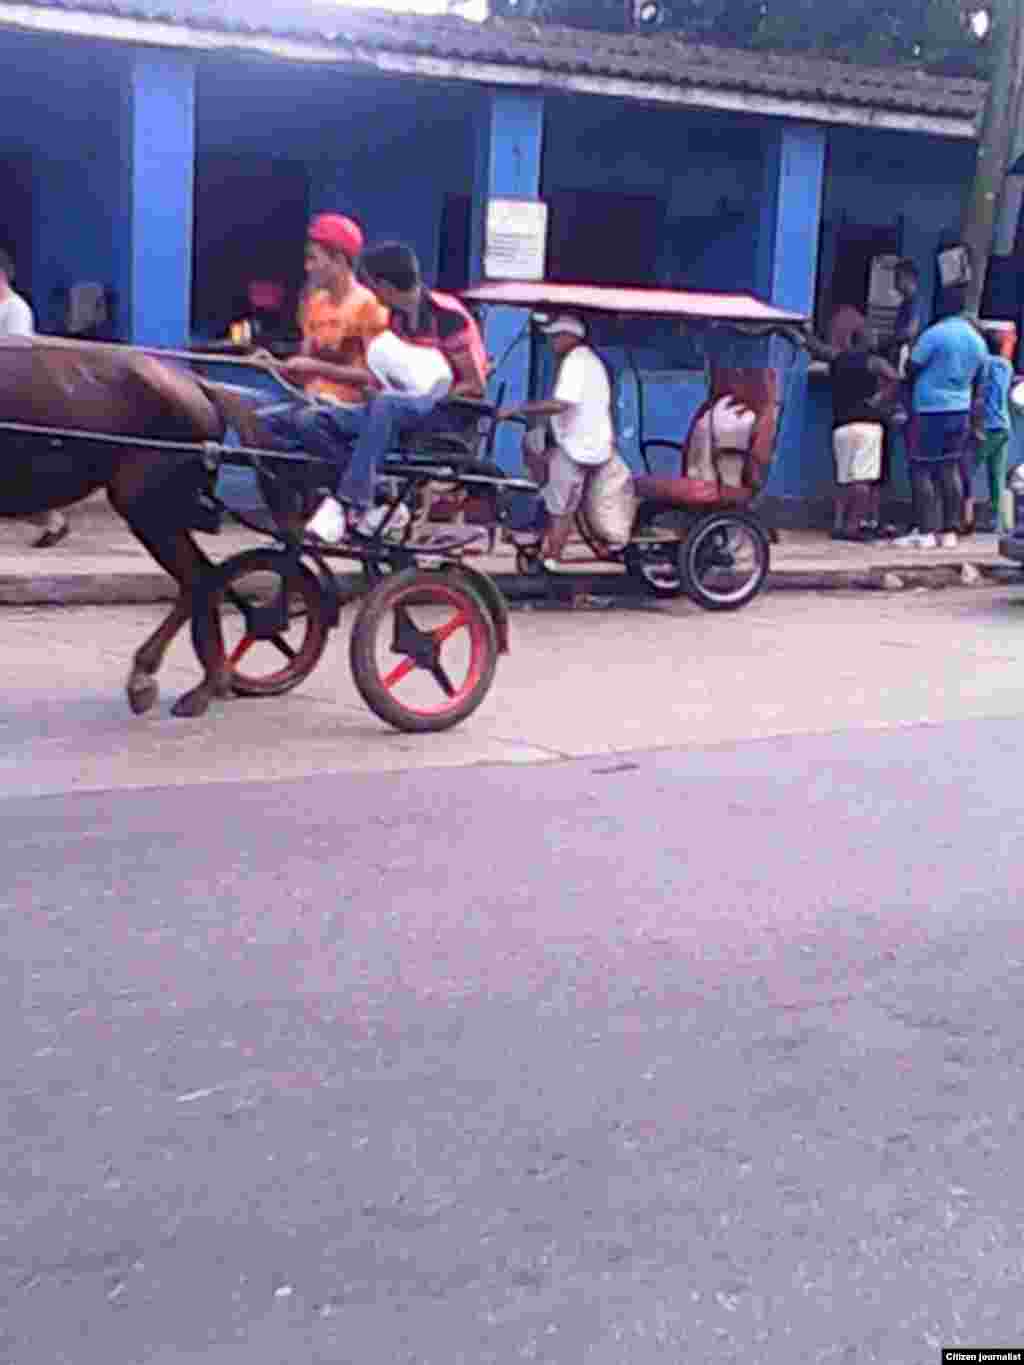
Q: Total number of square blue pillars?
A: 3